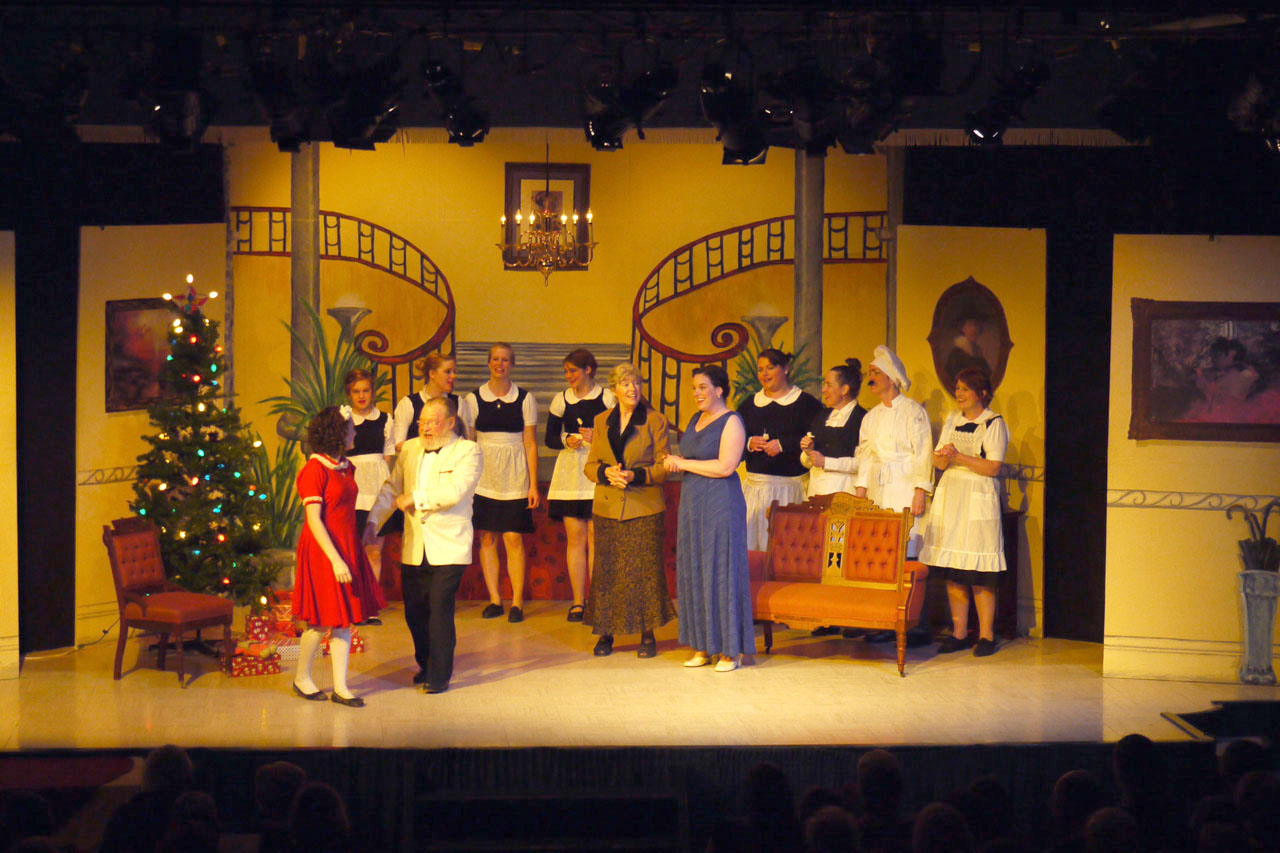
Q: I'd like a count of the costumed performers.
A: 12